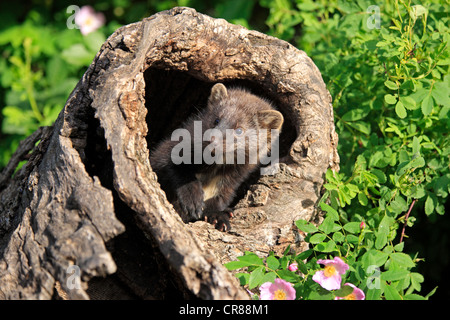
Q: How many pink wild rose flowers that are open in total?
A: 4